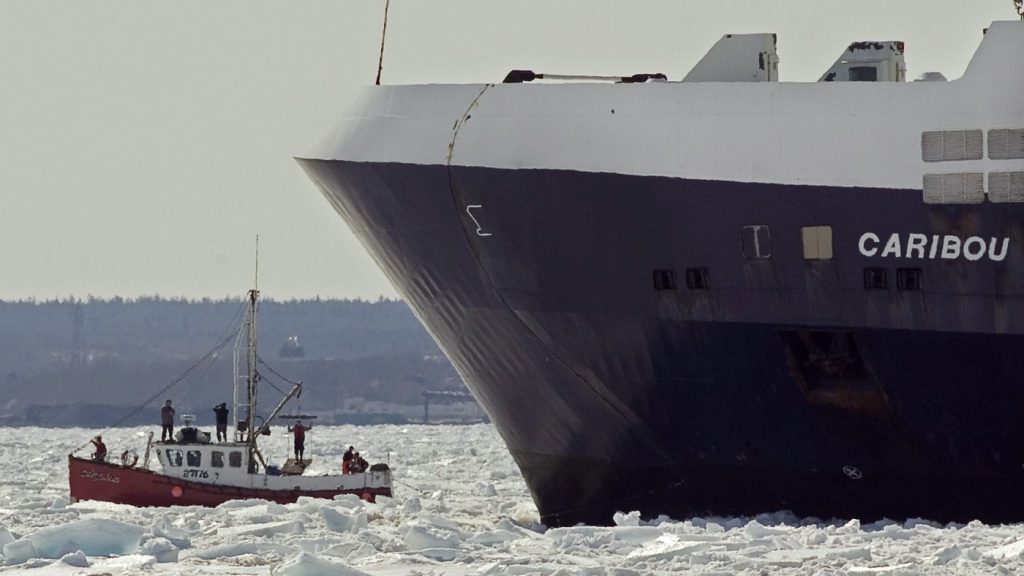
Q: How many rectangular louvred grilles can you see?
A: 4